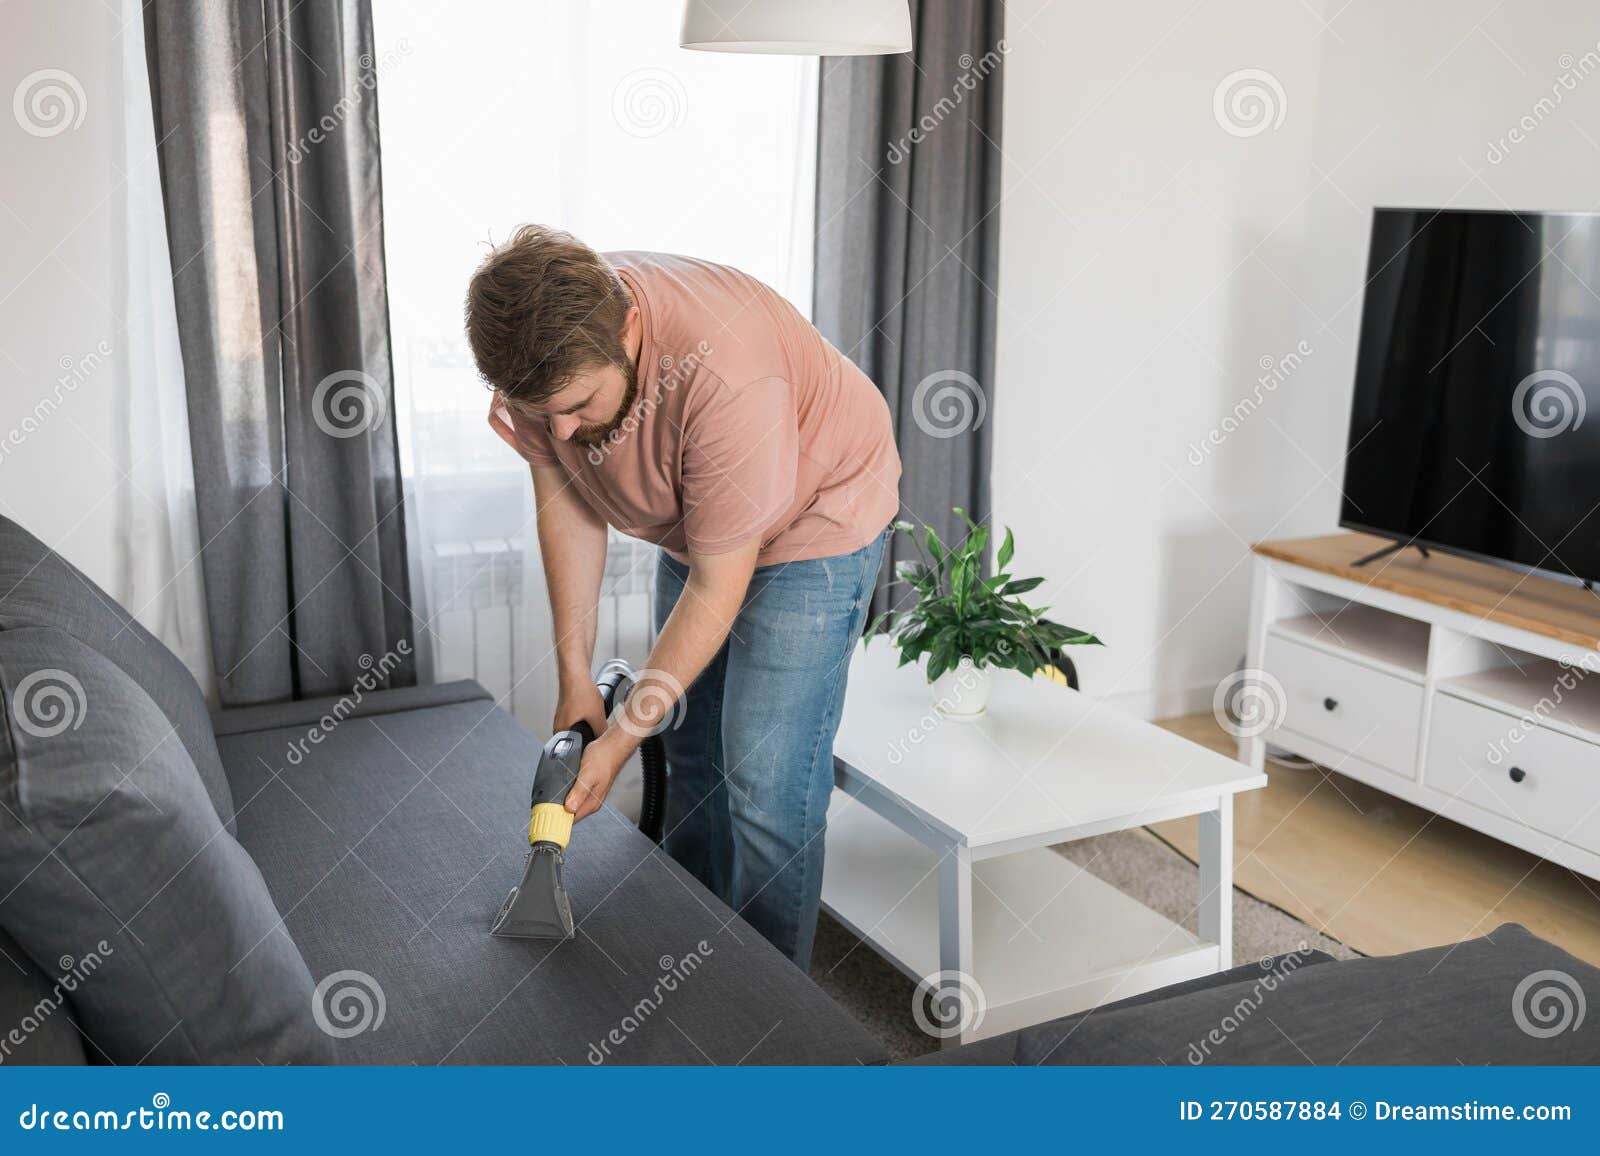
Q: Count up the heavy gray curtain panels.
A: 2